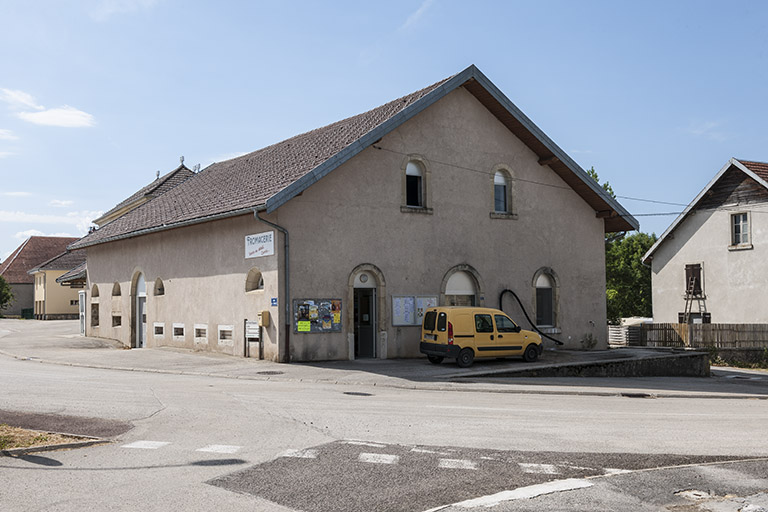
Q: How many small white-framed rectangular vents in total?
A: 4